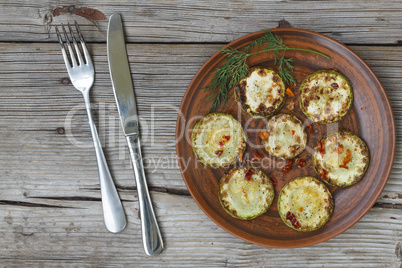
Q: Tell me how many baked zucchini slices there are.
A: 7